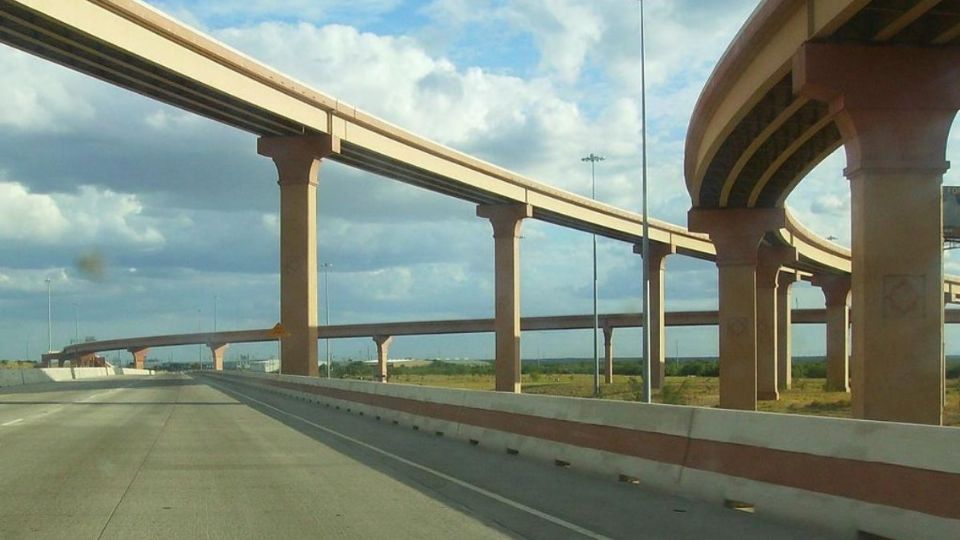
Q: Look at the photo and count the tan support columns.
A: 12